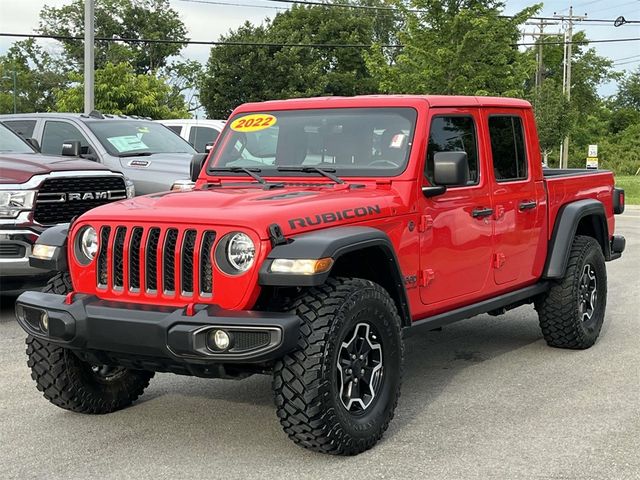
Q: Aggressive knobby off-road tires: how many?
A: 3